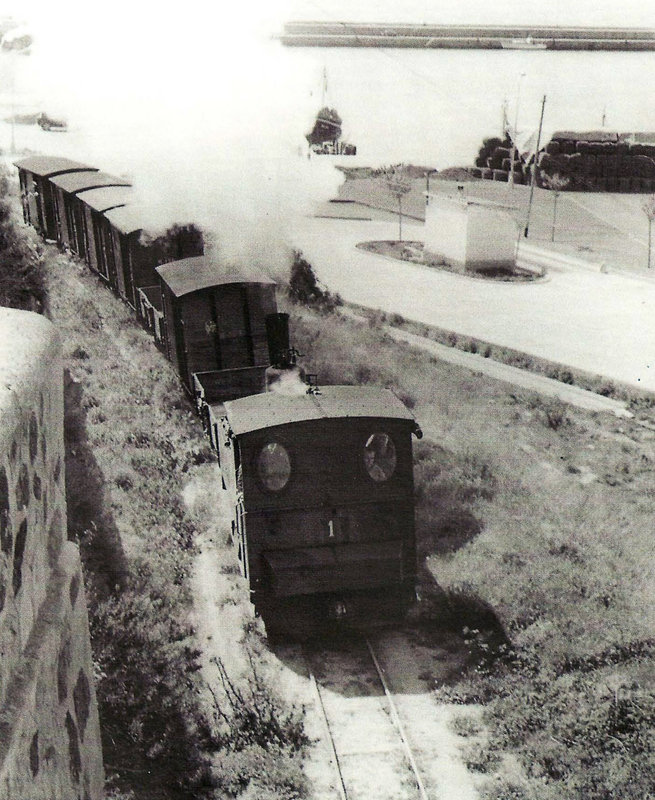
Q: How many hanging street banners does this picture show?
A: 0